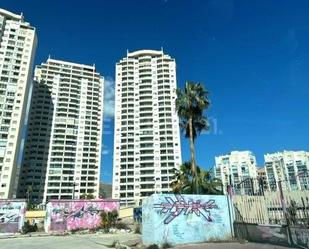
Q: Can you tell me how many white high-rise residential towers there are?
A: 3